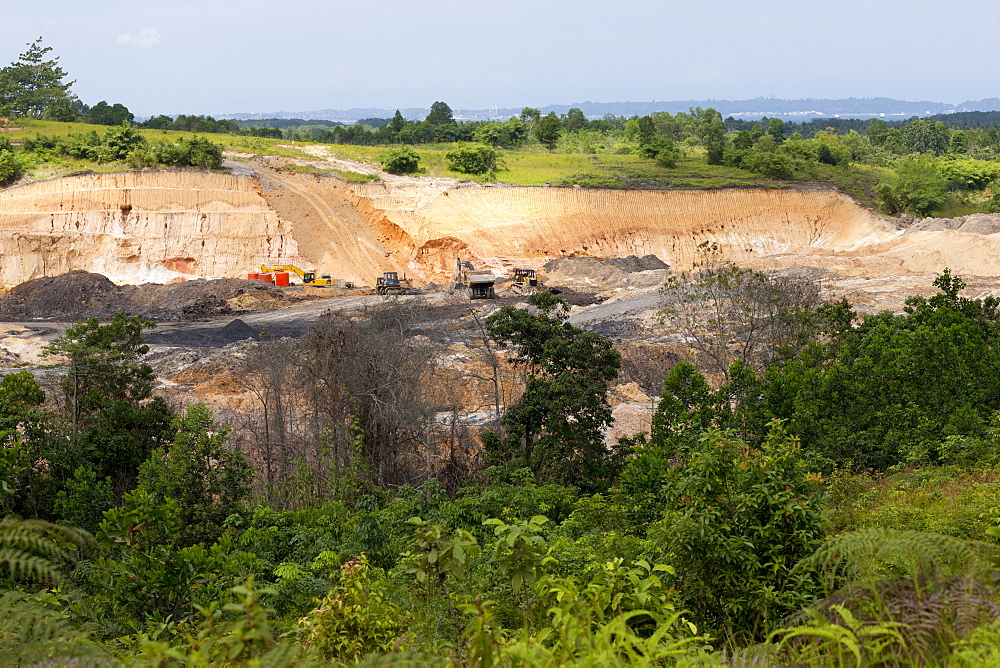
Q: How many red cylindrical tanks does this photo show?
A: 3